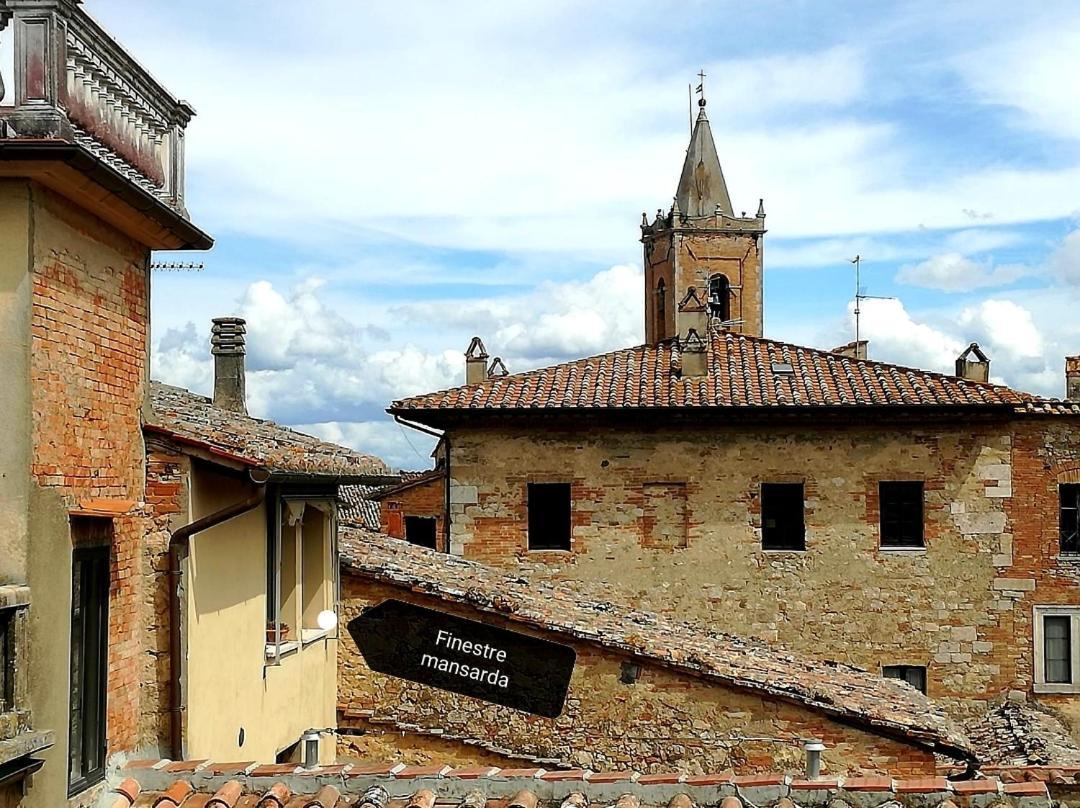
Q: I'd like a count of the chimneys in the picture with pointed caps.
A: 5